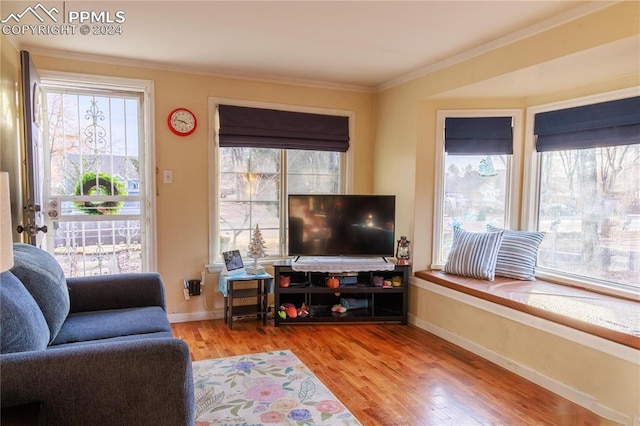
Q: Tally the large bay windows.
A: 1